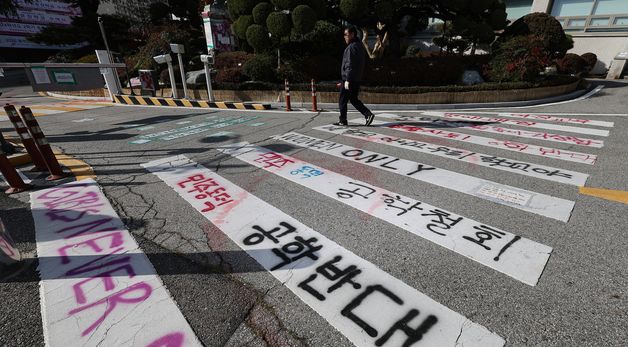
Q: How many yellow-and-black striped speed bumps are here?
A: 1